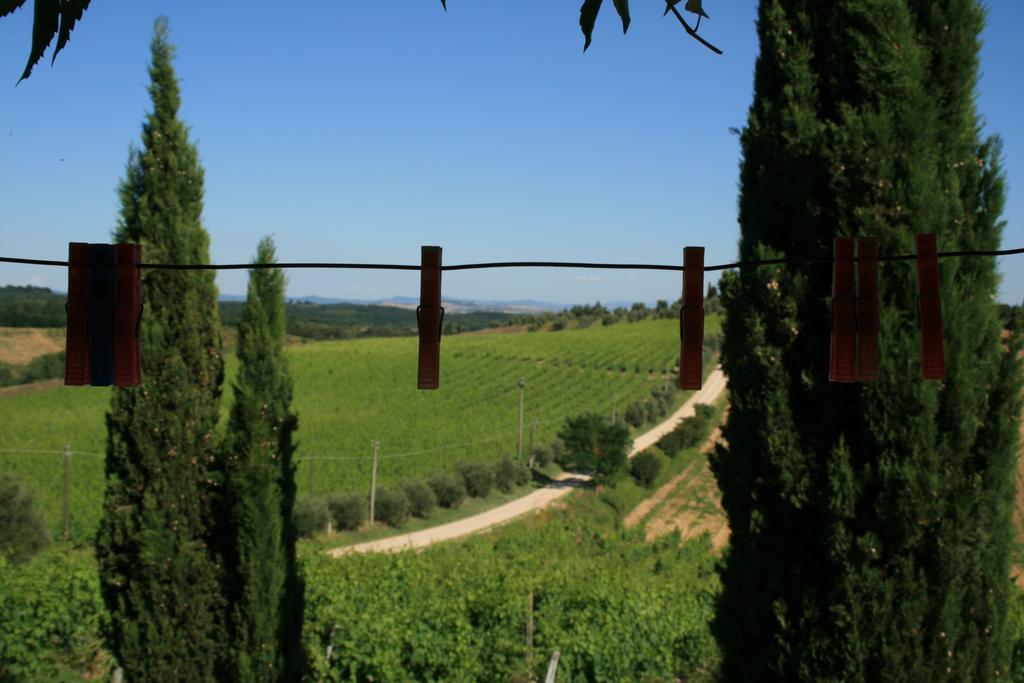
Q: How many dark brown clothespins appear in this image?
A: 7